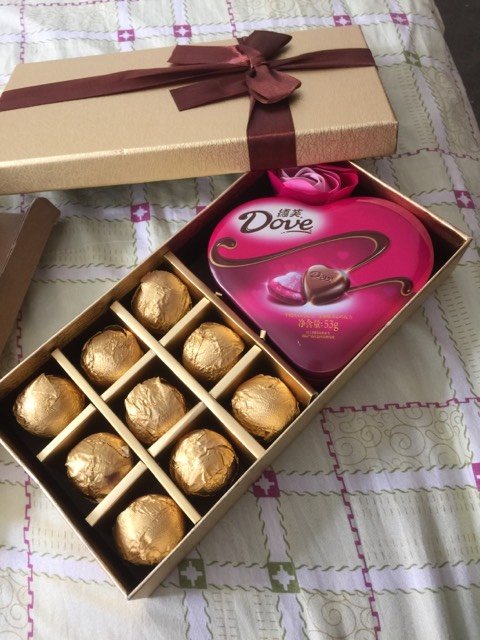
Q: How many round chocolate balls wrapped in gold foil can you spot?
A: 9